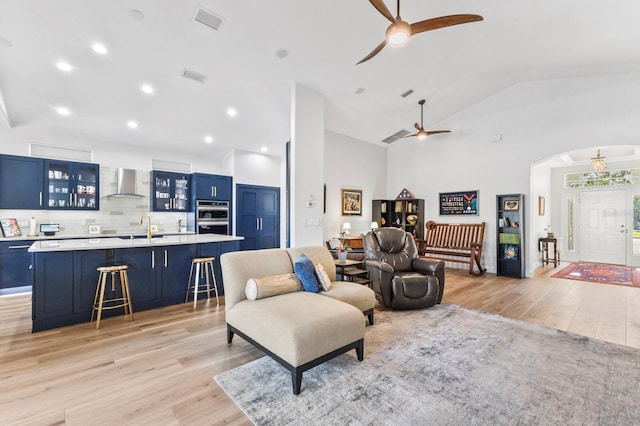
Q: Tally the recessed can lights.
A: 8